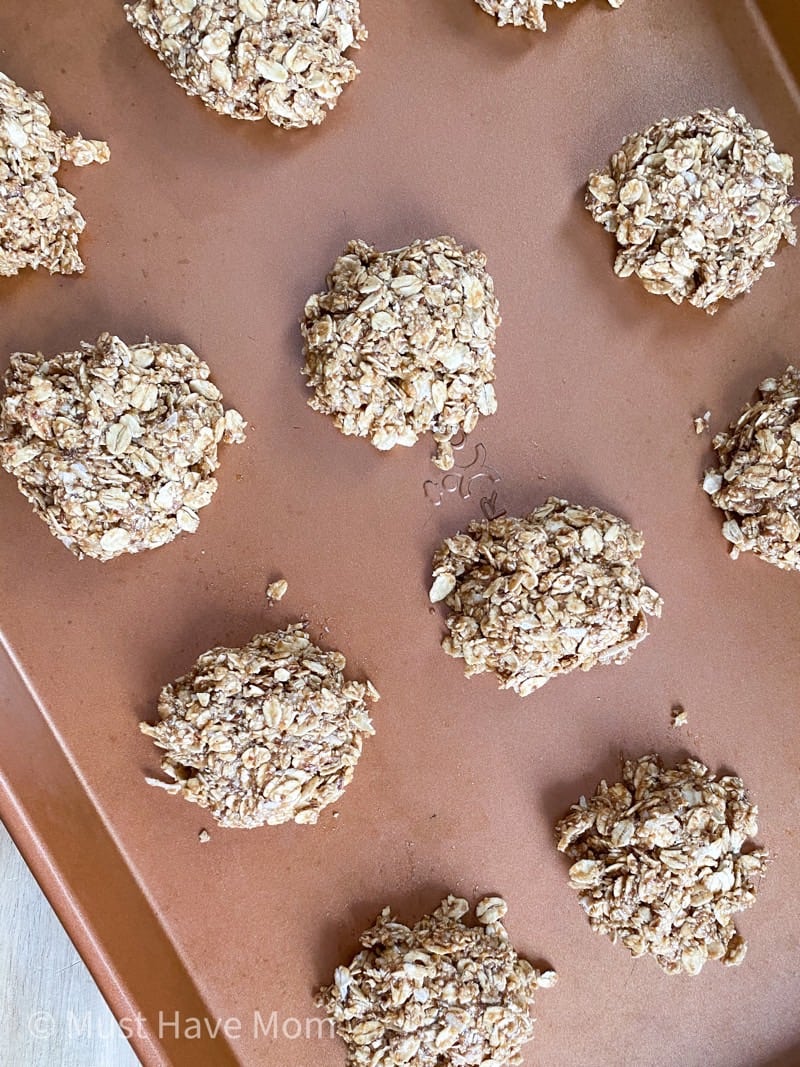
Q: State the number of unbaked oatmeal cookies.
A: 11